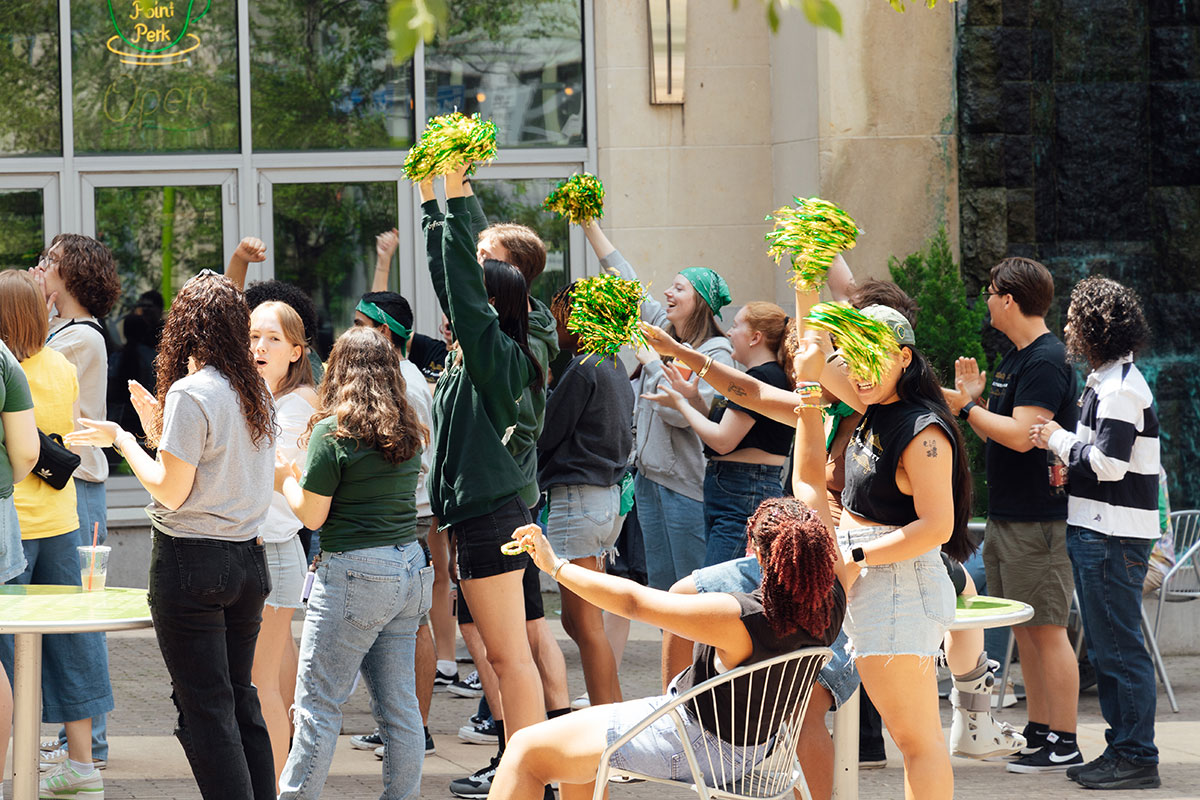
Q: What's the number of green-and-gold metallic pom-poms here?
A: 5